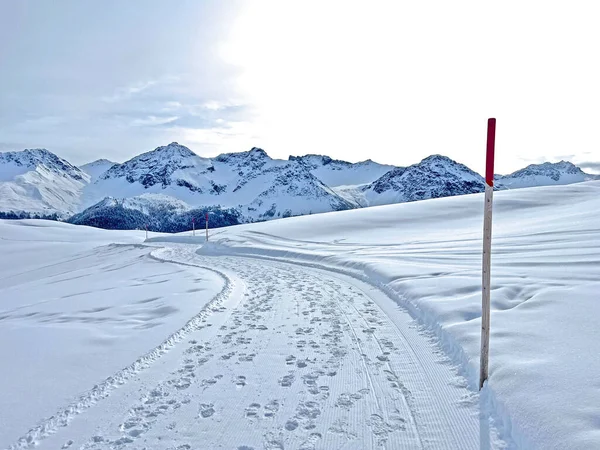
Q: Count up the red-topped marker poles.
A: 4